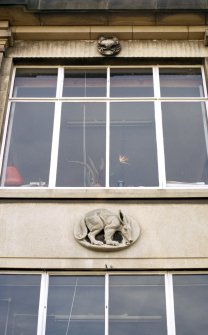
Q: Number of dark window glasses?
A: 12